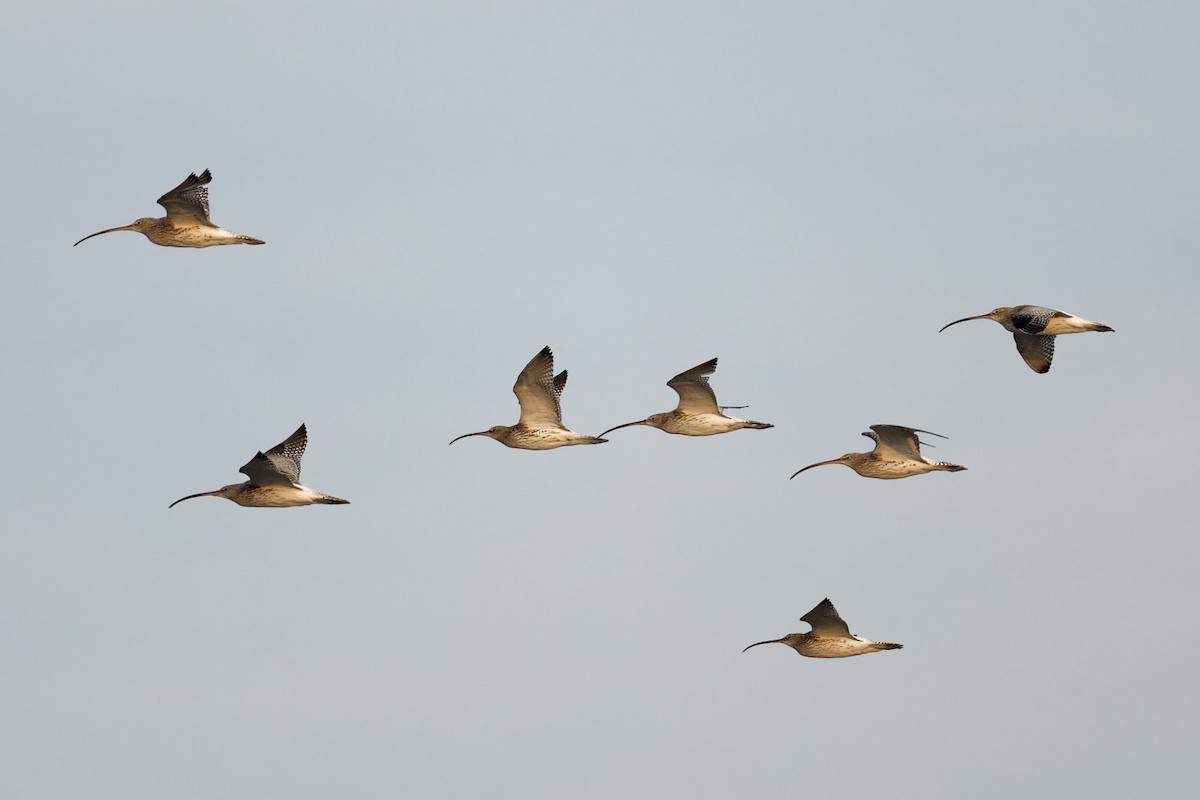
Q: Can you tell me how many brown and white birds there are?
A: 7